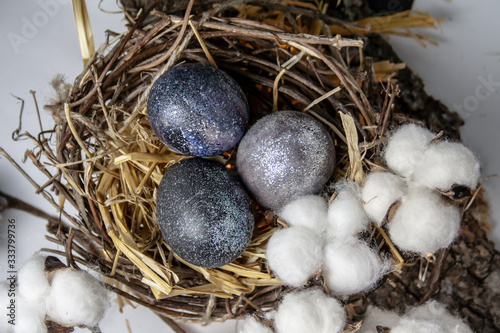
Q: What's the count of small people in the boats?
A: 0